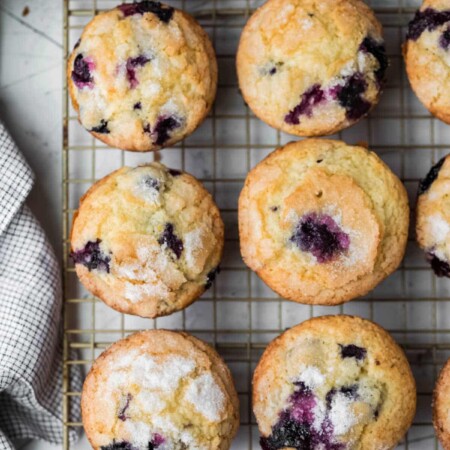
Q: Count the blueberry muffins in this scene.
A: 9